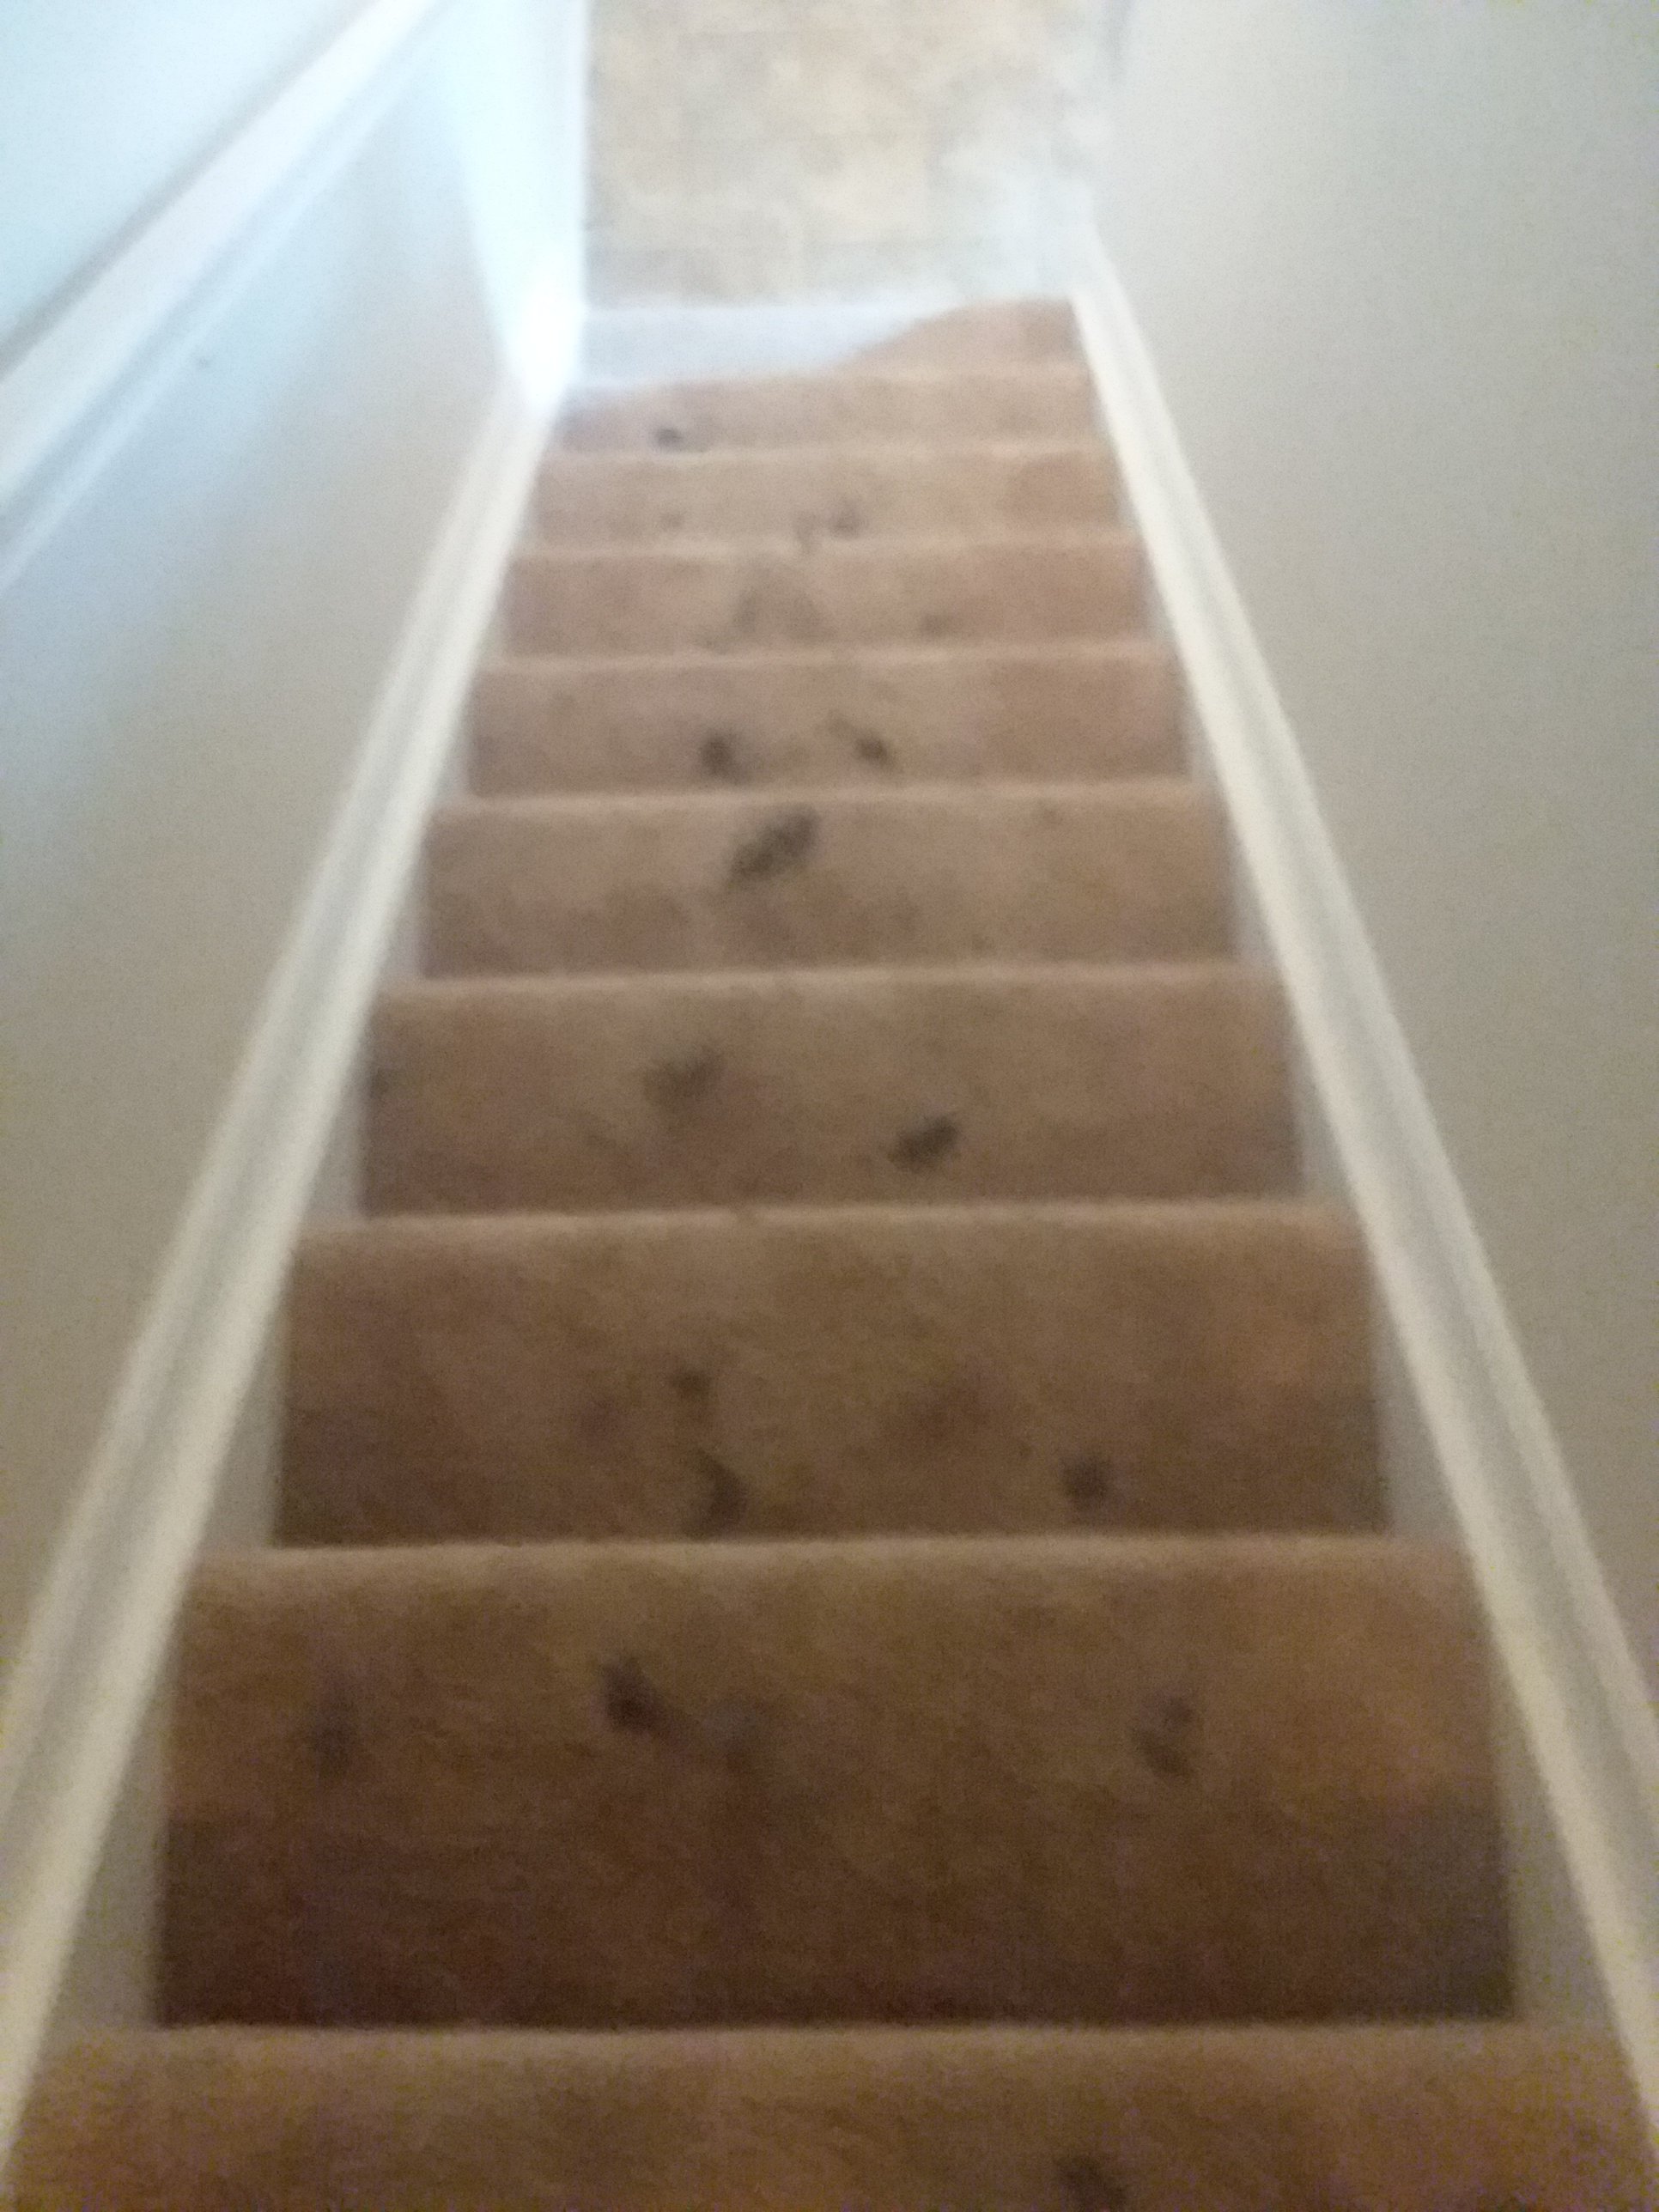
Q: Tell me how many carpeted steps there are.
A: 10